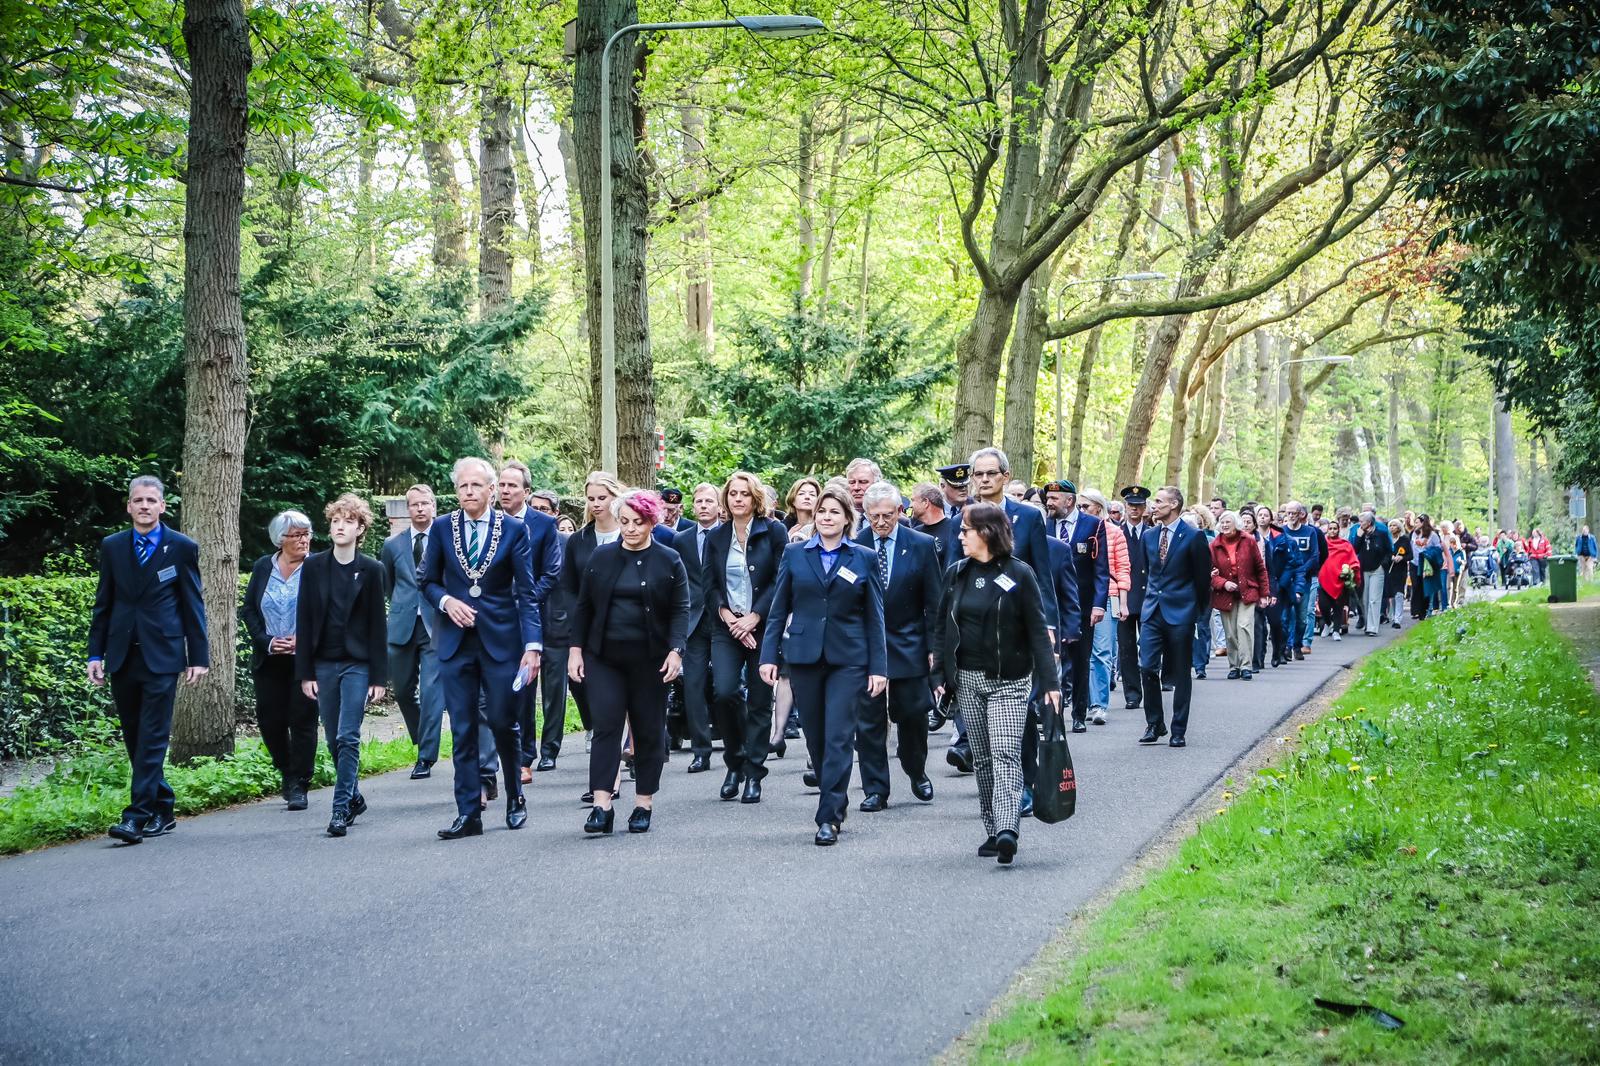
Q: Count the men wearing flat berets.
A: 2